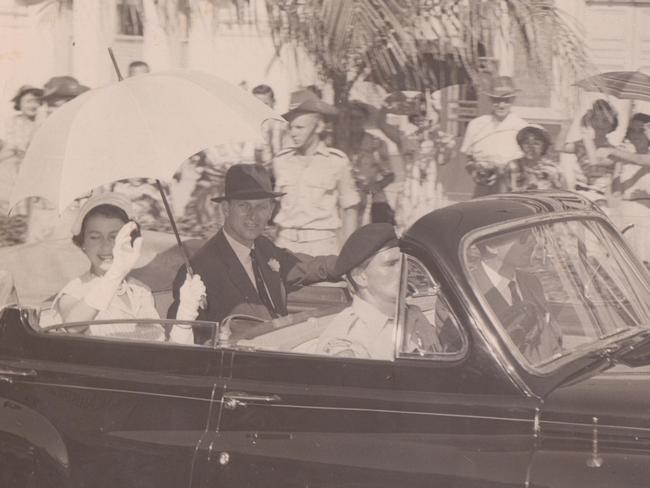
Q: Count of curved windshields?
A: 1